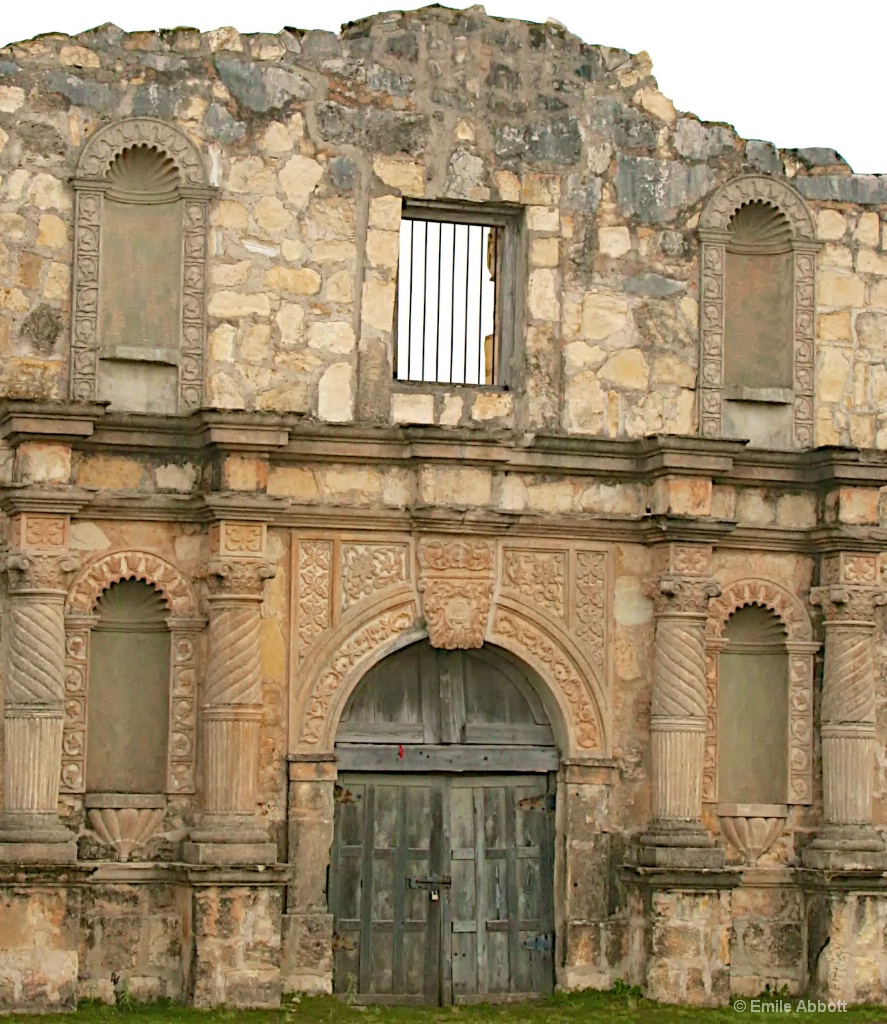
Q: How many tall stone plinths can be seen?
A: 4